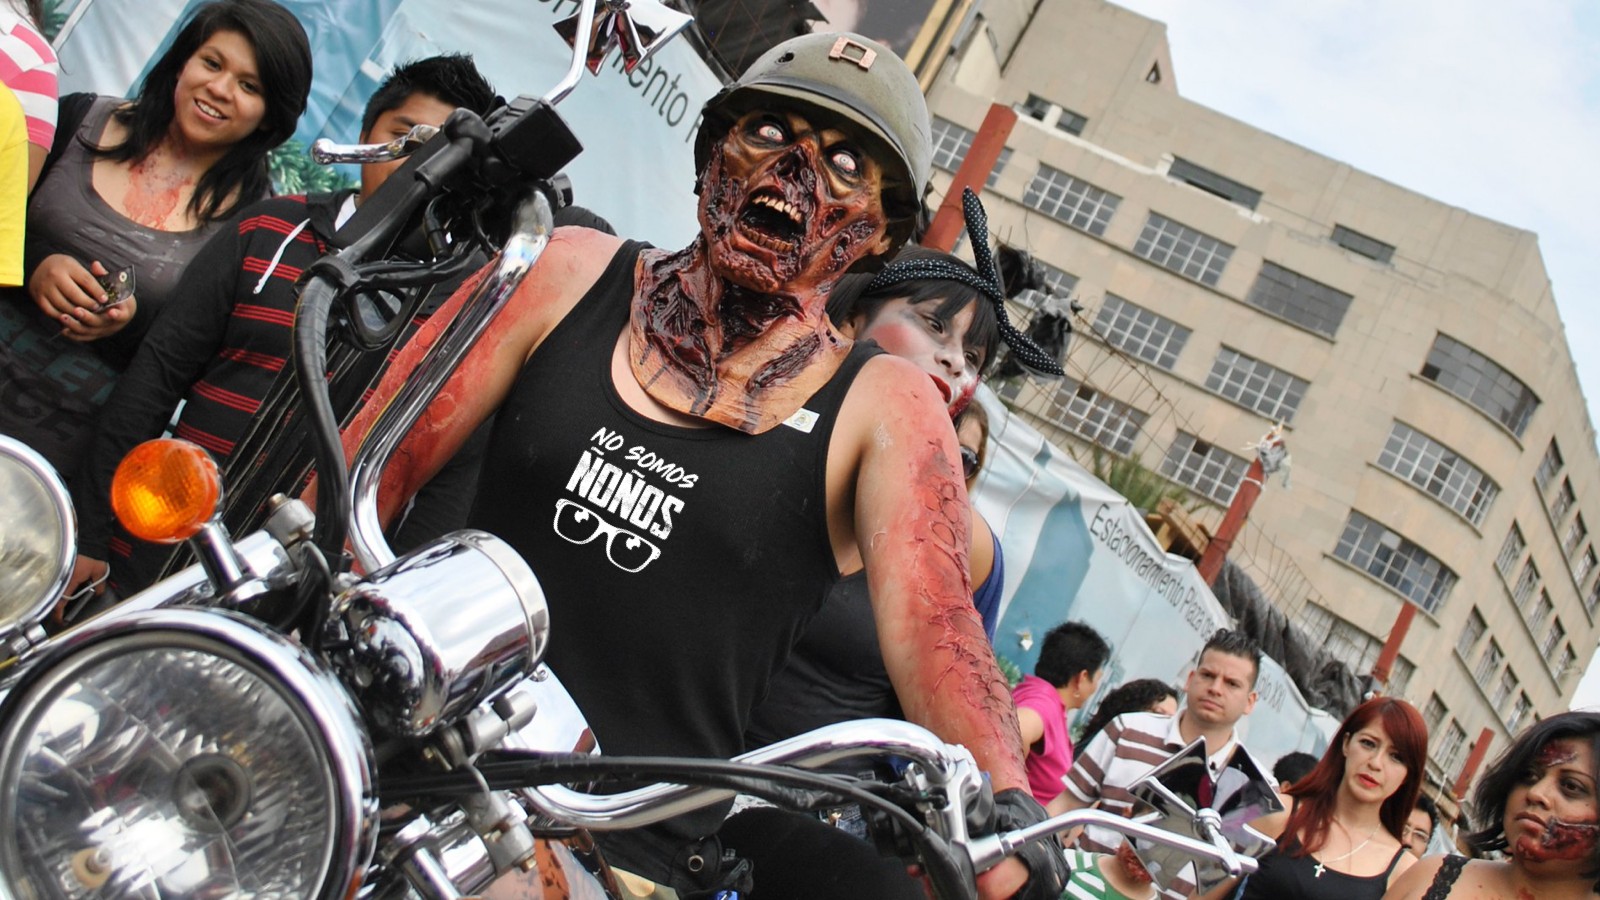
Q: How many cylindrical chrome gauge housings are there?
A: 1